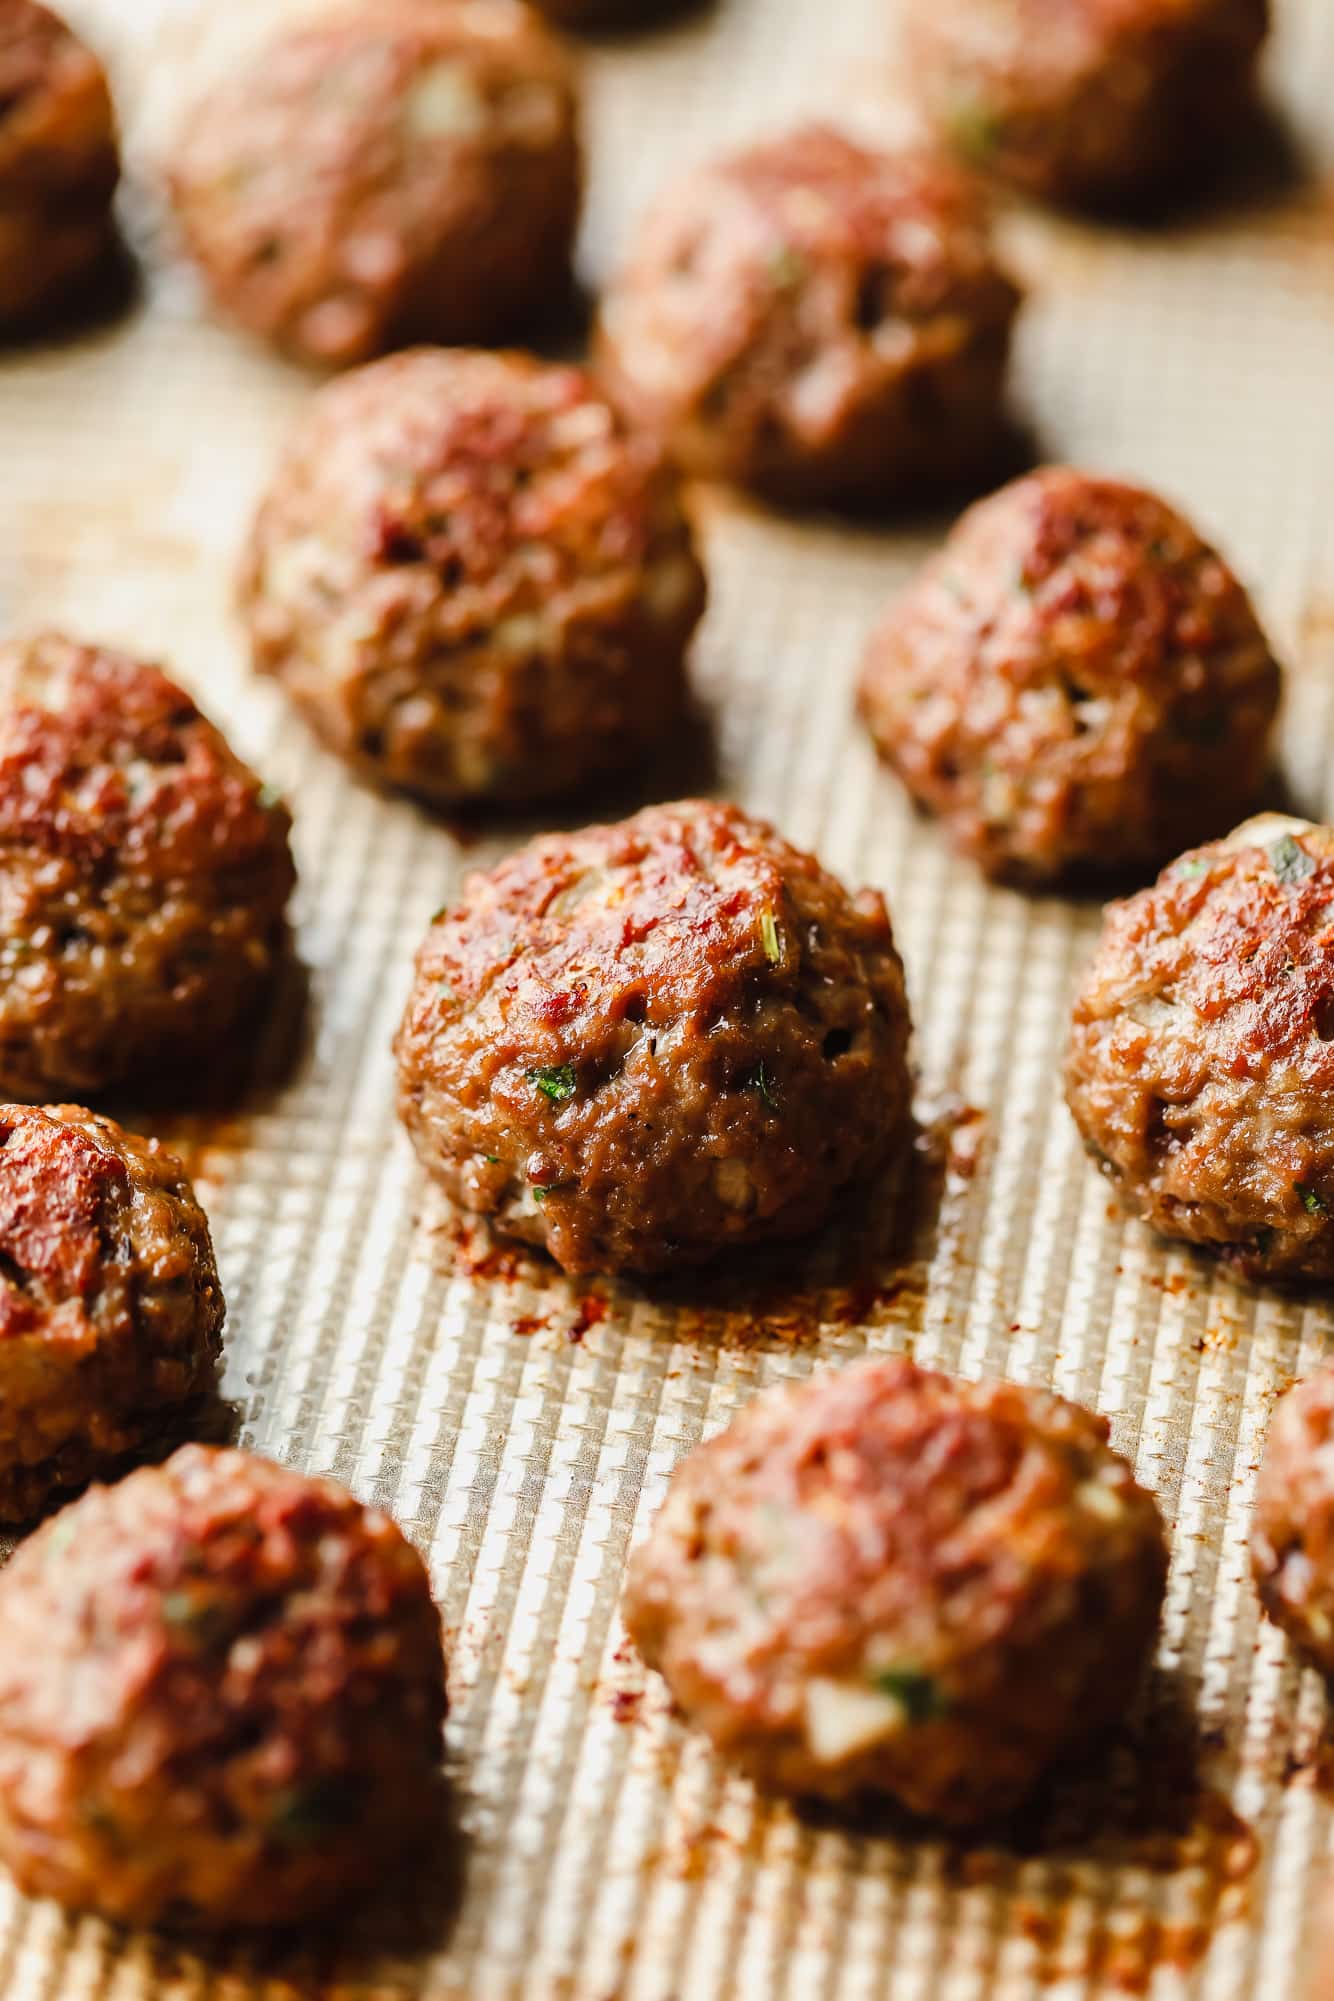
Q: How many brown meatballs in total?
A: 14